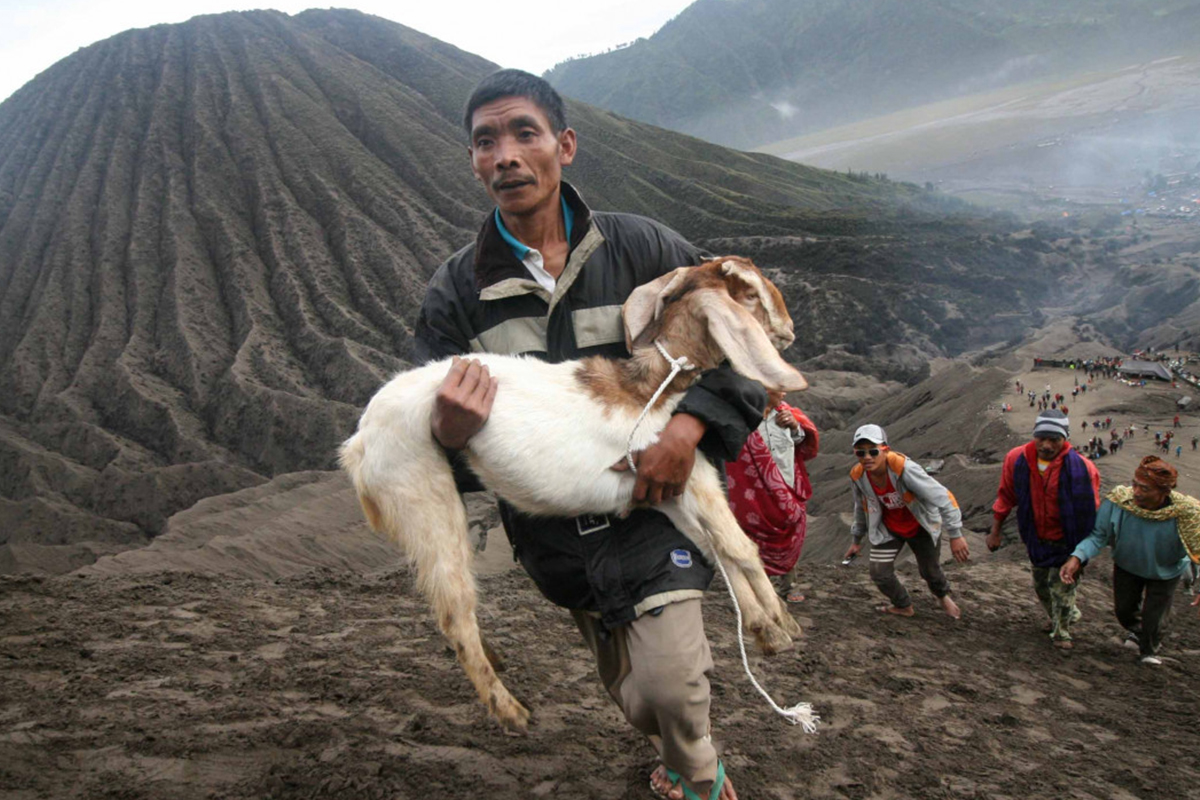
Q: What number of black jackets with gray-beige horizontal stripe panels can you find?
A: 1